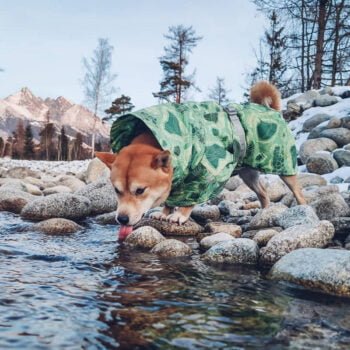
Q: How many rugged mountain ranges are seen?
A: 1